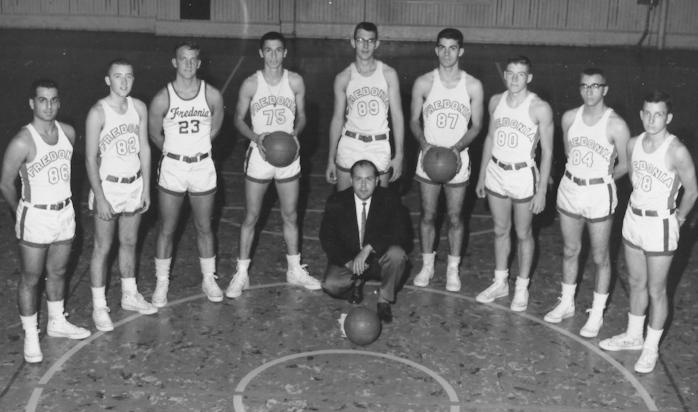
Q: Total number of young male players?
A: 9